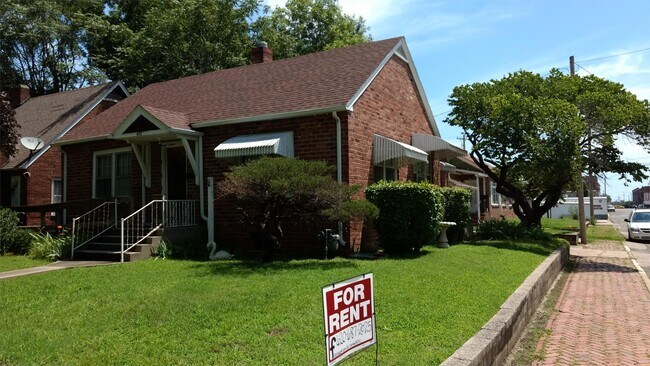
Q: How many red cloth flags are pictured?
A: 0